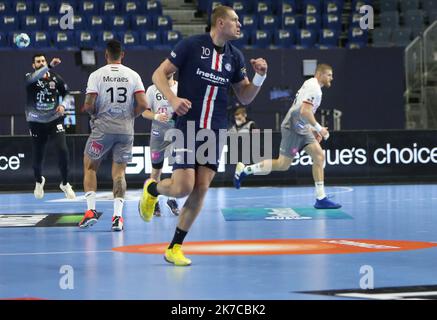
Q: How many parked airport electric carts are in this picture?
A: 0